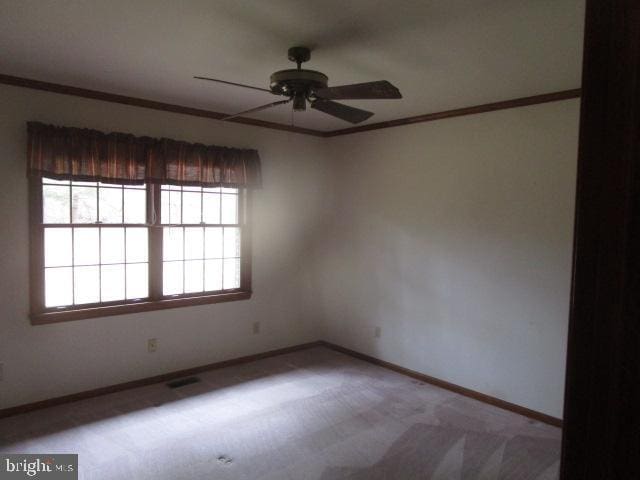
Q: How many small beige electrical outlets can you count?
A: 3